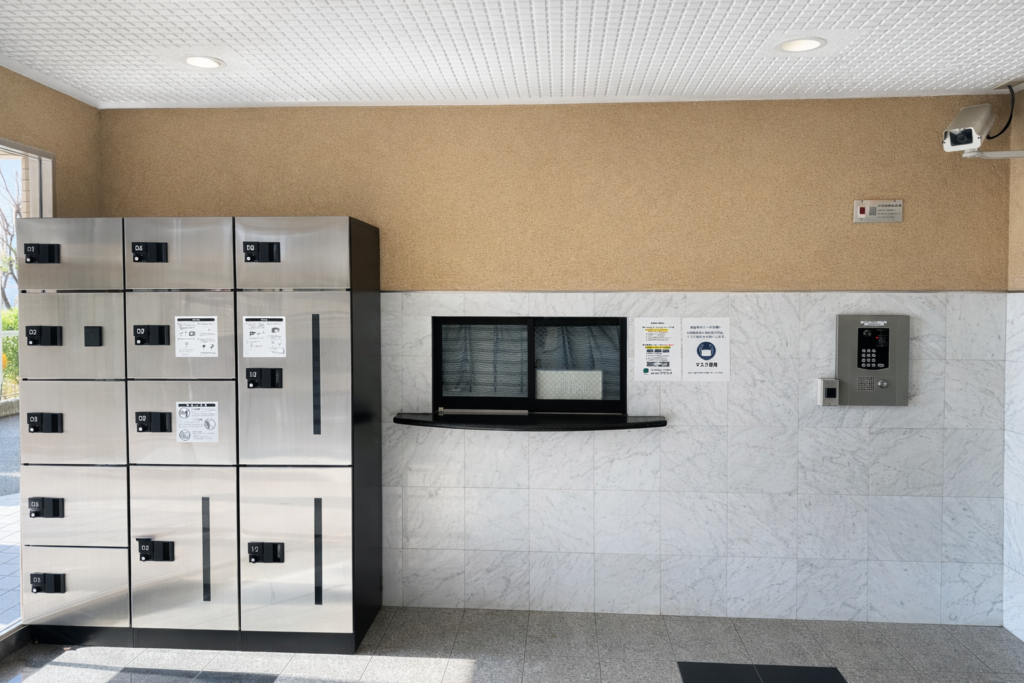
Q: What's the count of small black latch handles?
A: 12